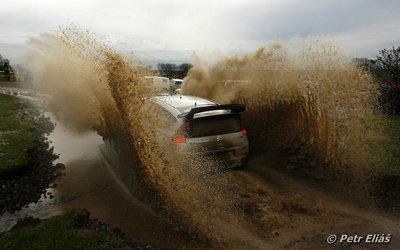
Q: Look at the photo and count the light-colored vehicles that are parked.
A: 2